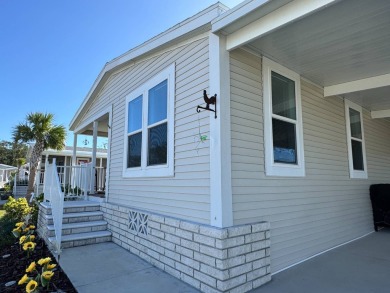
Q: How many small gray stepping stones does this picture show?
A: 2